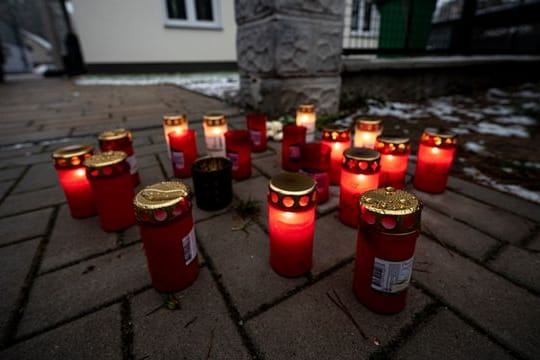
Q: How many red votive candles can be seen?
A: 15